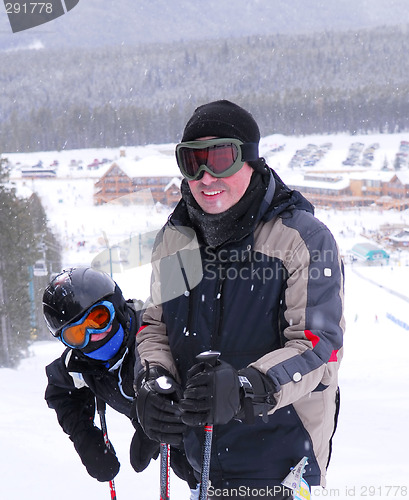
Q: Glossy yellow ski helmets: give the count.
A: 0